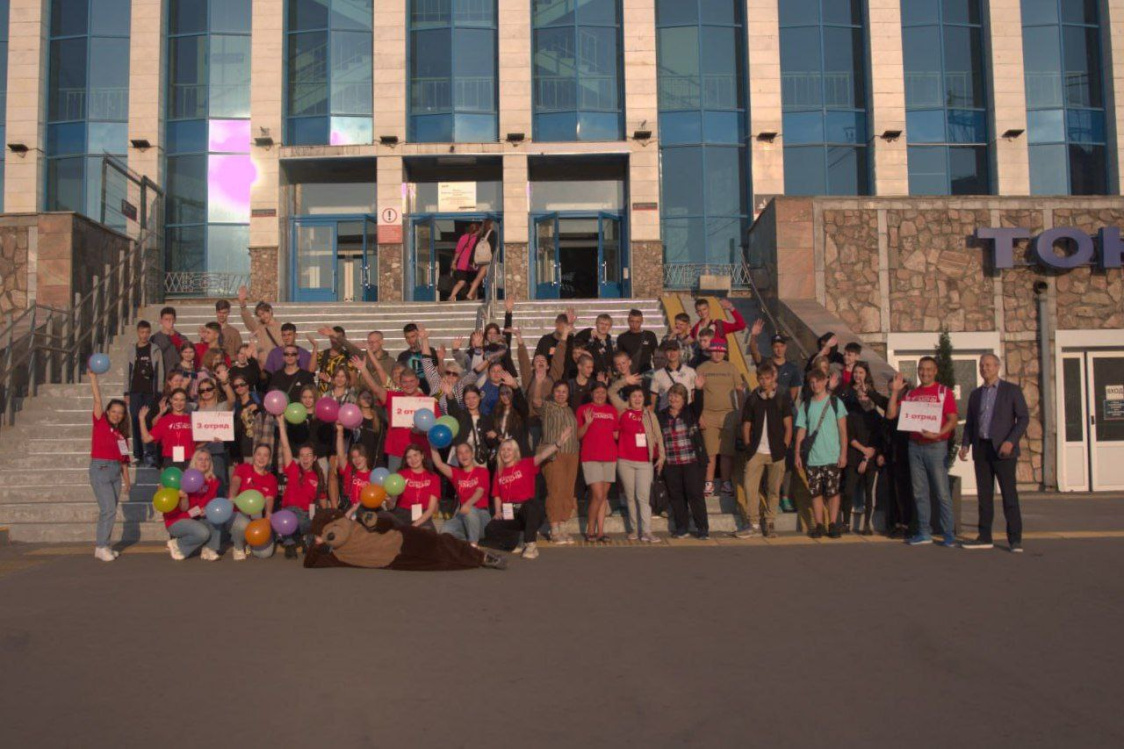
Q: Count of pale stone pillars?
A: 10